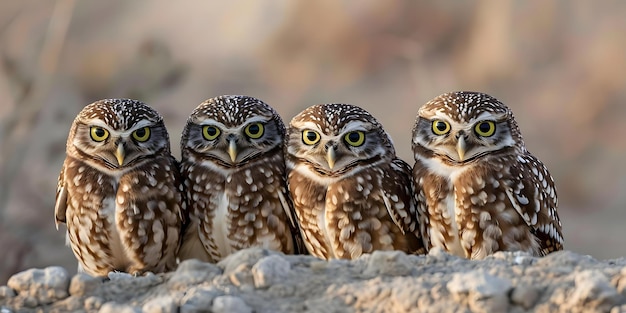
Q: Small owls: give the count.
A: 4